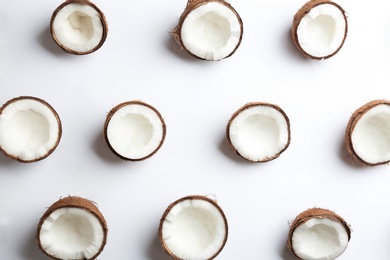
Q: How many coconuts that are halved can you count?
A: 10